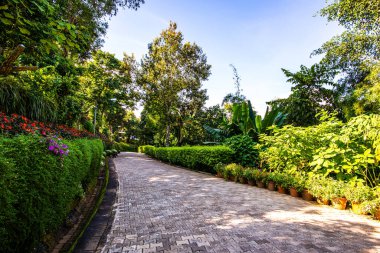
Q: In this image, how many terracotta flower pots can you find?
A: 13